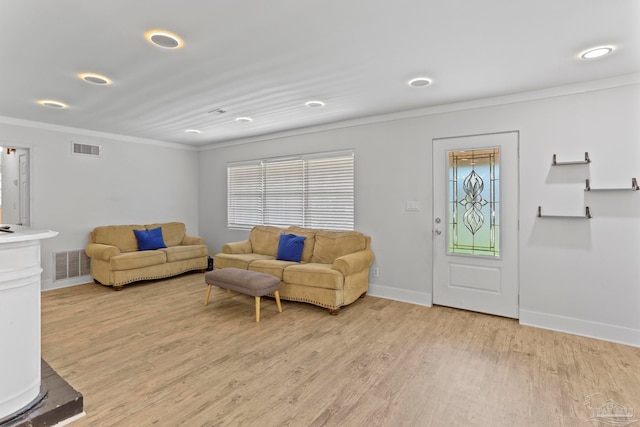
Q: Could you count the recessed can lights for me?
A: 8